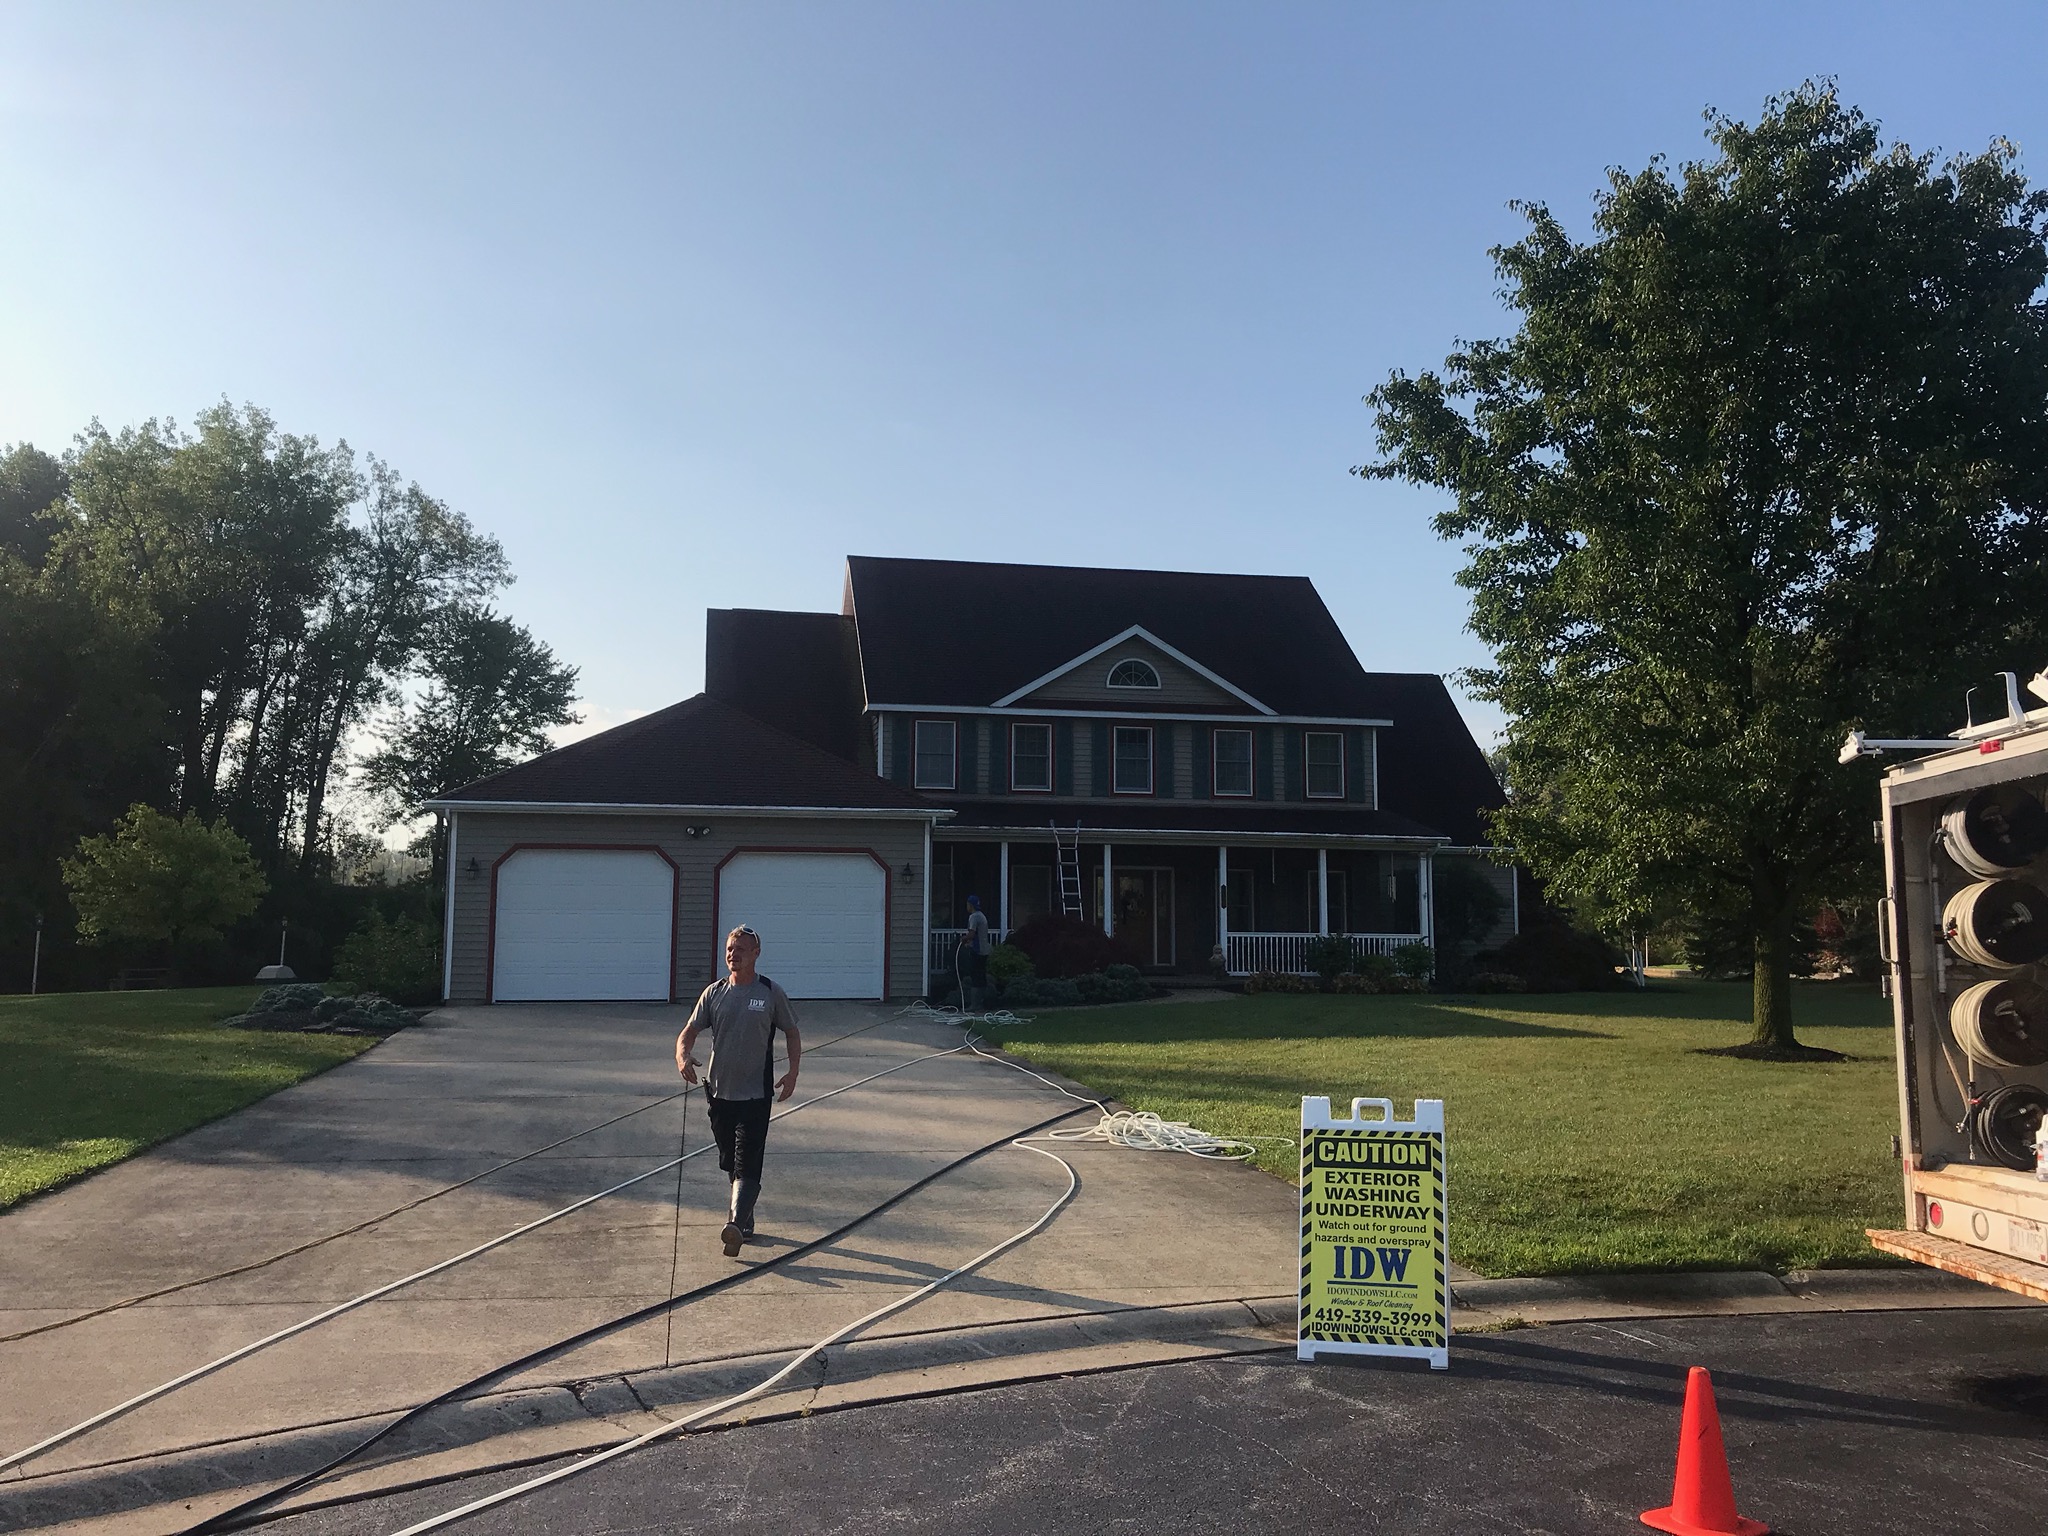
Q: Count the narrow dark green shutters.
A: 10